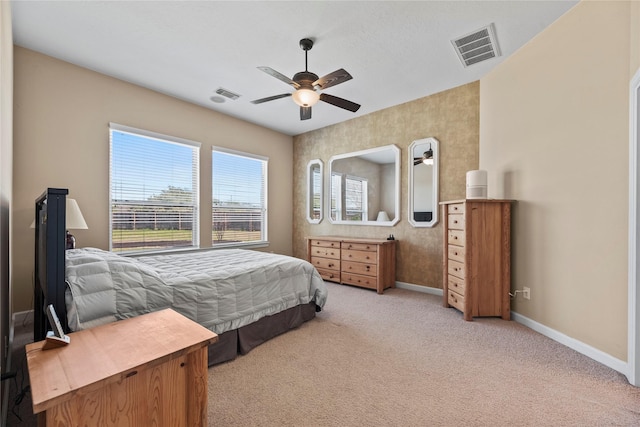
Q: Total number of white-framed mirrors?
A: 3